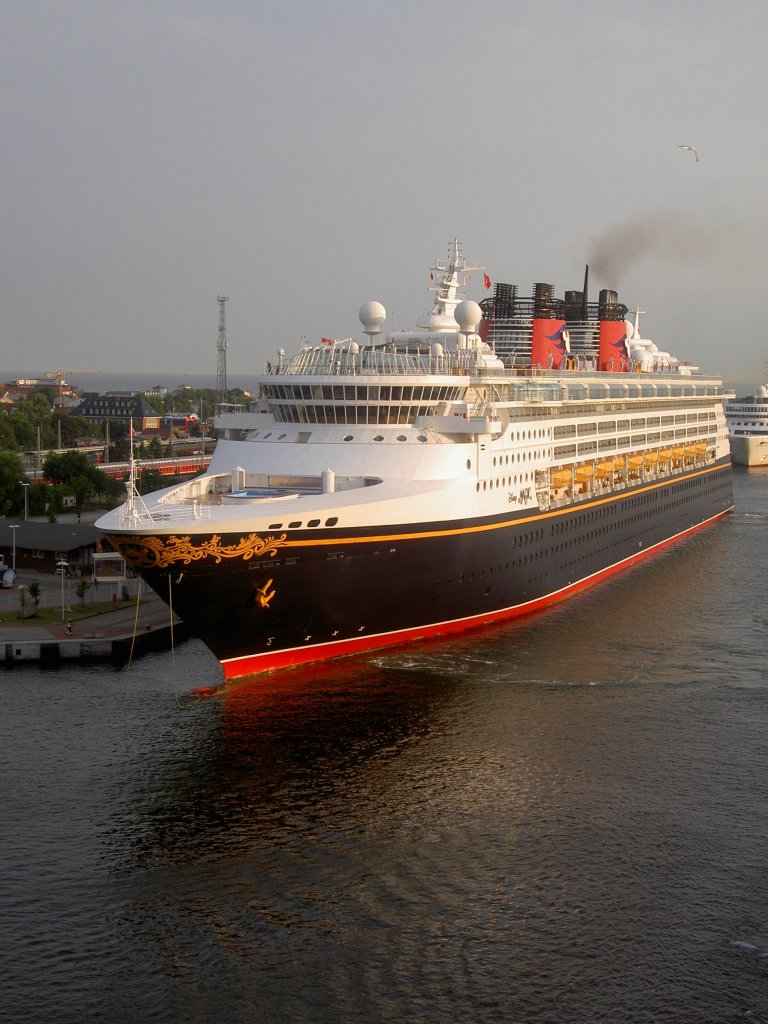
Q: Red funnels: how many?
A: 2